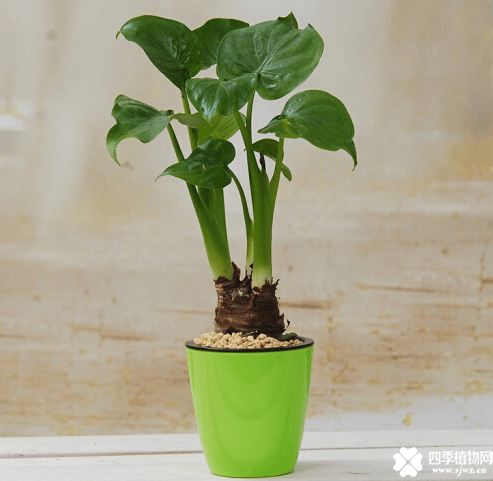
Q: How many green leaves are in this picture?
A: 9